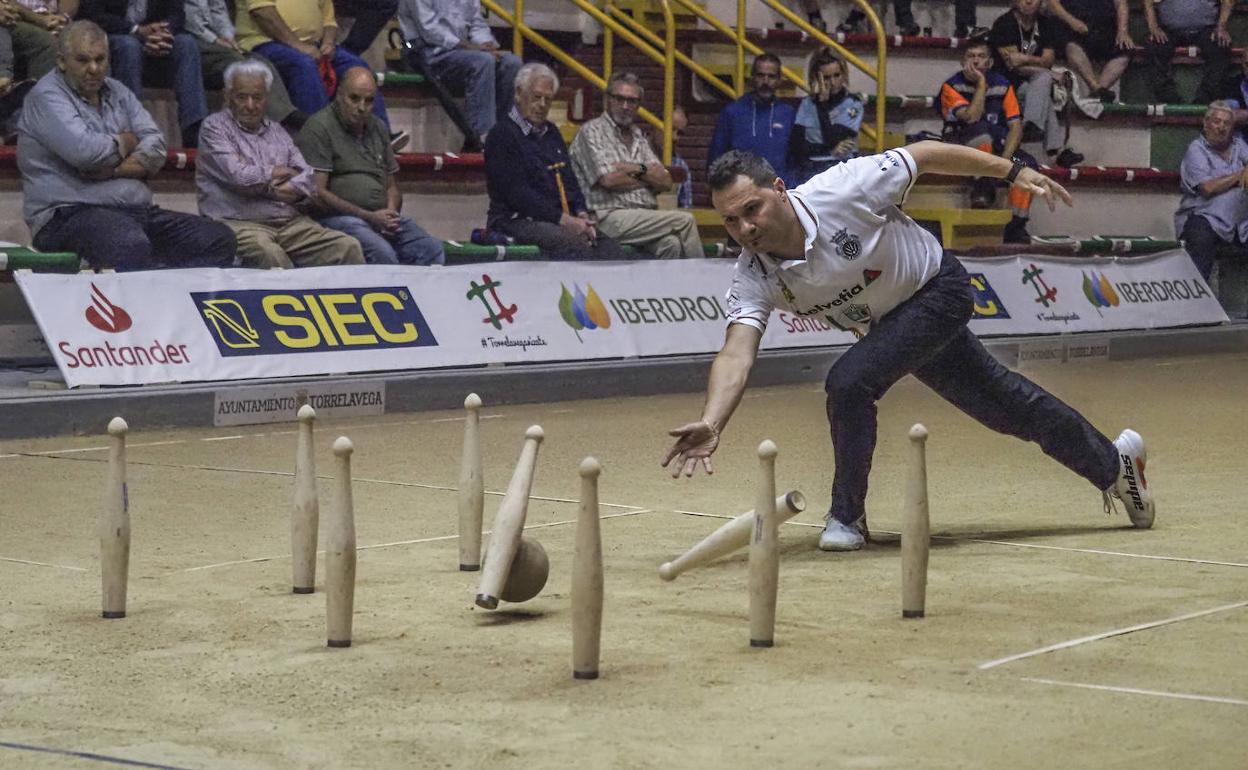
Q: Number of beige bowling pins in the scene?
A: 9